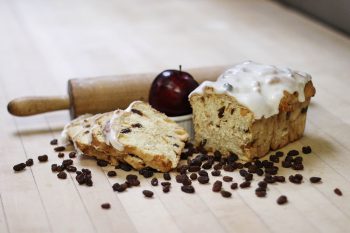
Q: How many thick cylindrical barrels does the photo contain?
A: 1